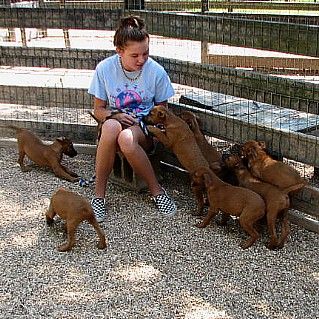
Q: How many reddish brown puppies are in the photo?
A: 7